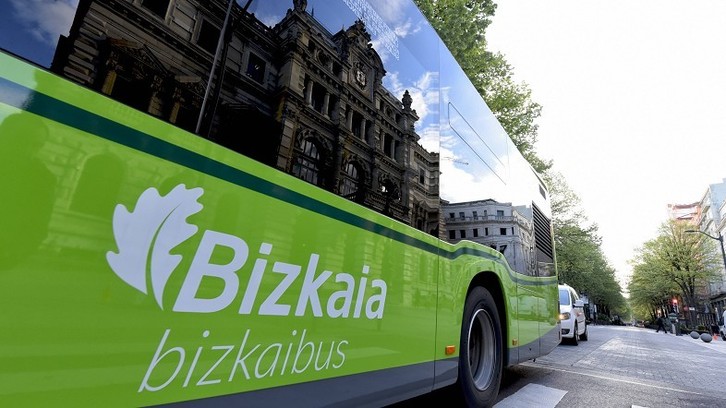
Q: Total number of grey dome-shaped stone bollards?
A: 2